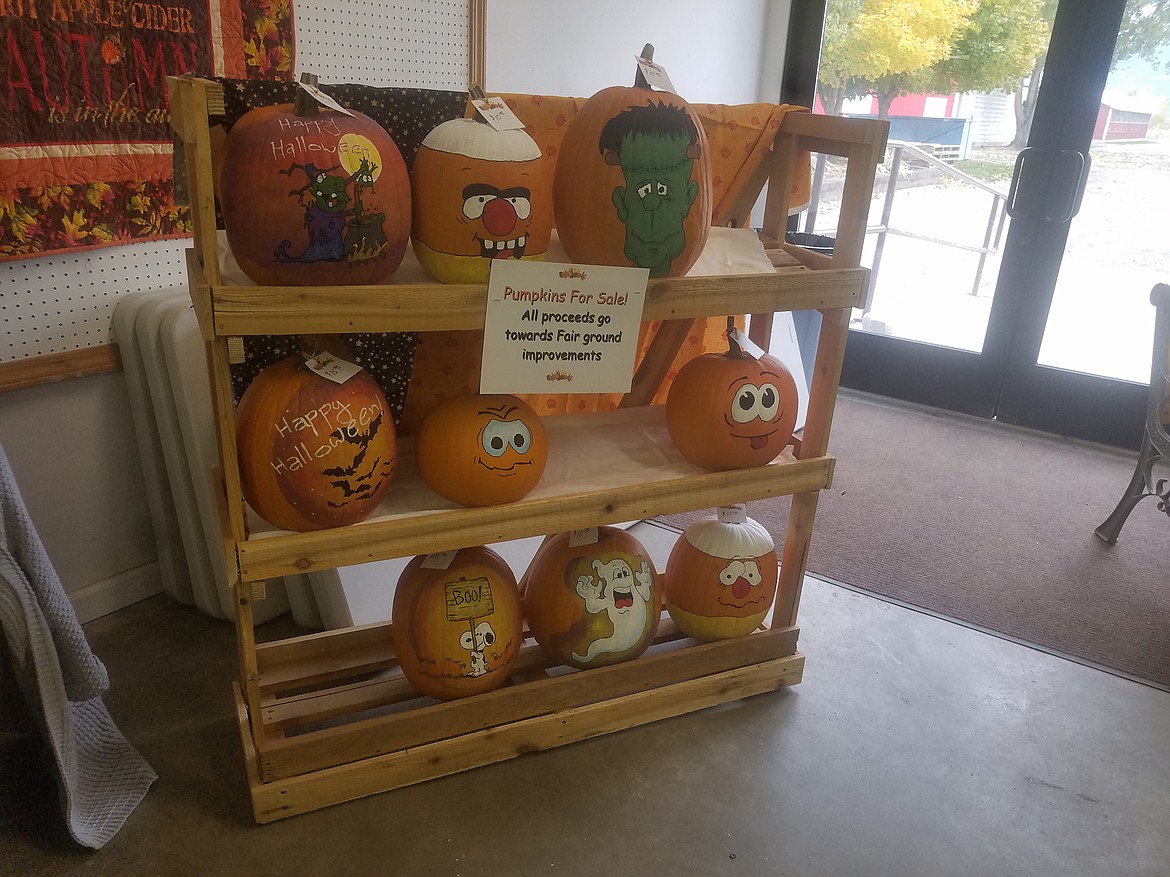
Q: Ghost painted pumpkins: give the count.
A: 1